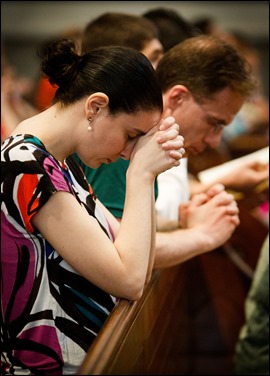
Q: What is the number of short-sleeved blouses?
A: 1